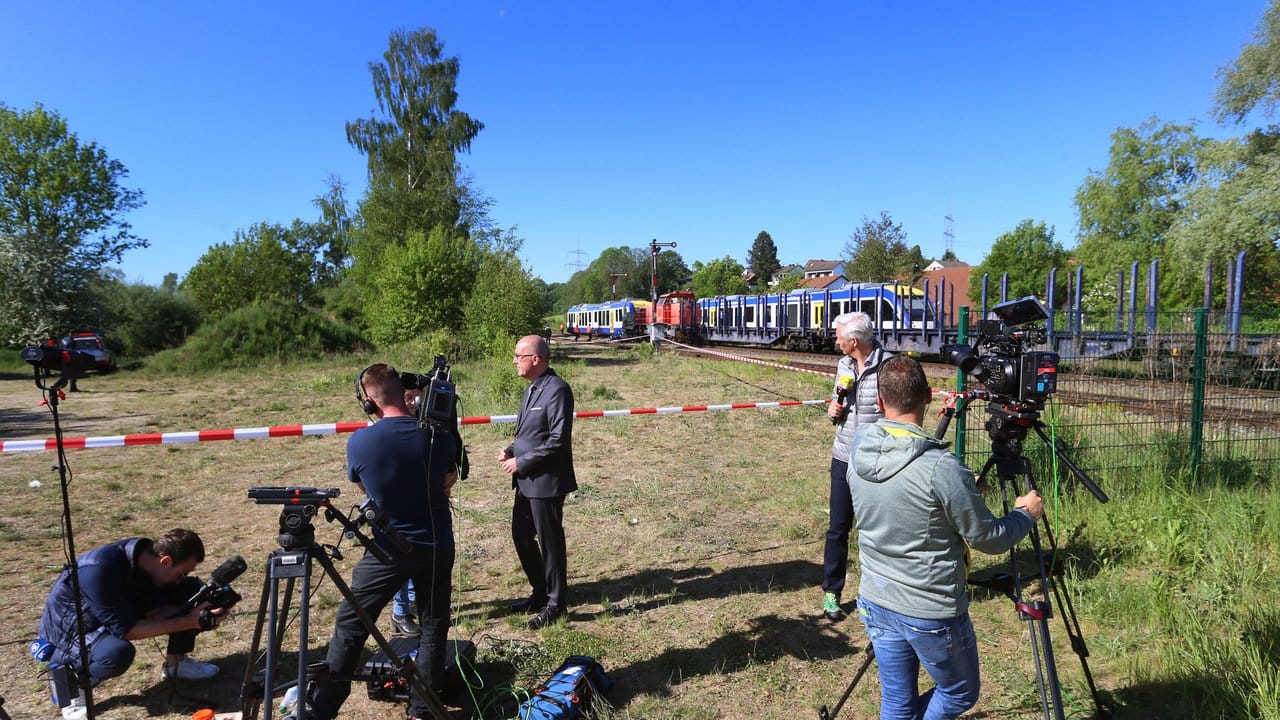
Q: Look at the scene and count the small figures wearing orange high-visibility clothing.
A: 3